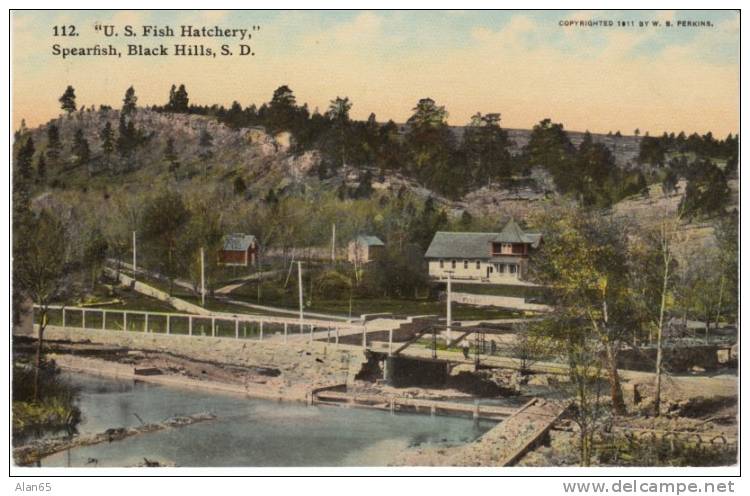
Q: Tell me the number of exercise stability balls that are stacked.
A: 0